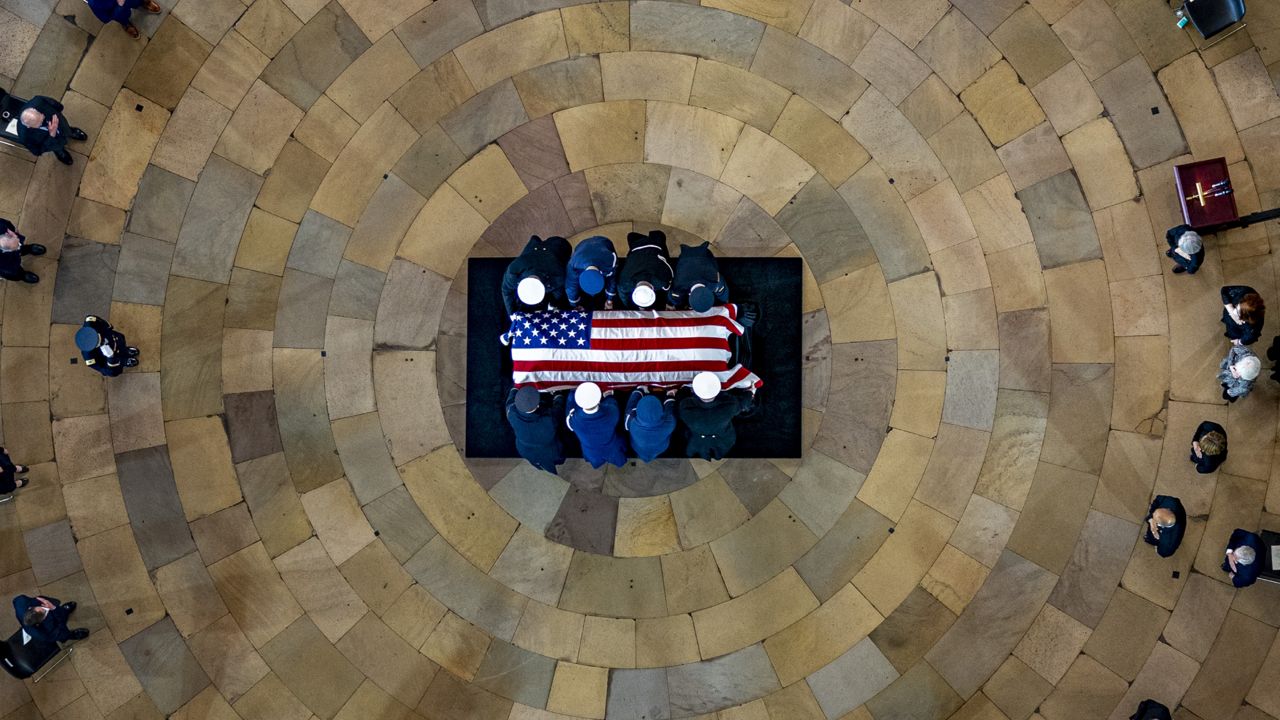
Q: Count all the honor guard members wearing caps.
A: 8